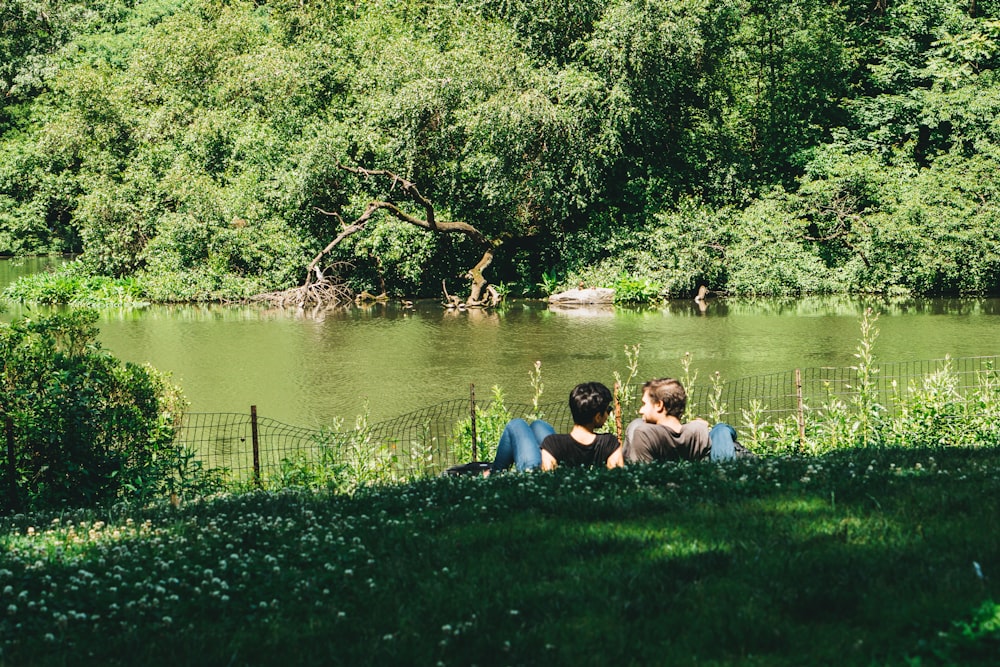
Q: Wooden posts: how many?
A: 5